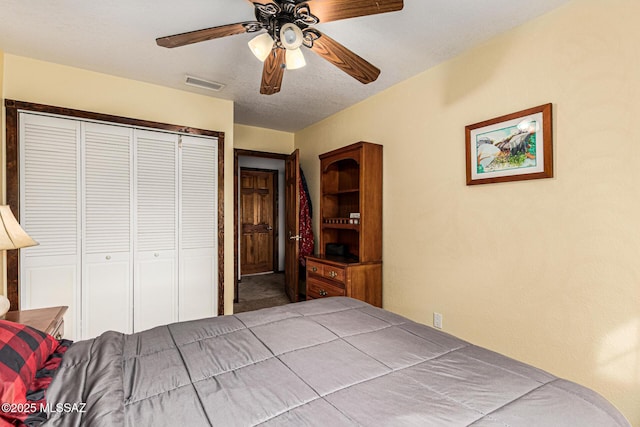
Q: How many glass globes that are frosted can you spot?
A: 3